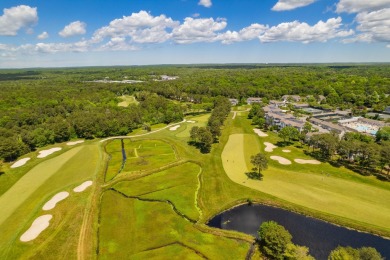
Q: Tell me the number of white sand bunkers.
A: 13